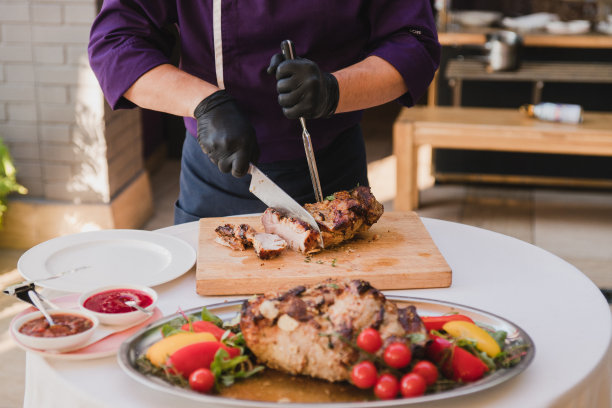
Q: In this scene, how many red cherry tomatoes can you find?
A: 7